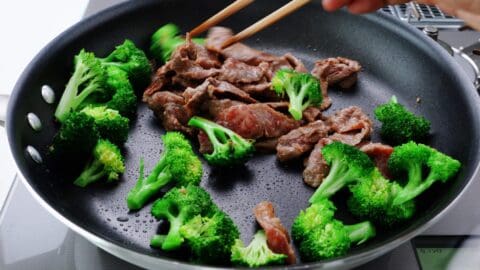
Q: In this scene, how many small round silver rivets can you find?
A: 3